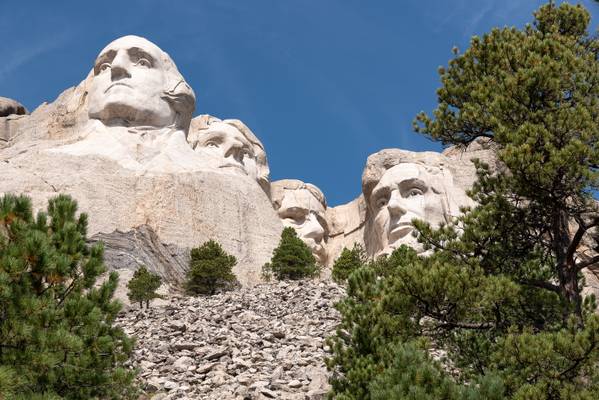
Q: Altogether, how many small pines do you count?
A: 4